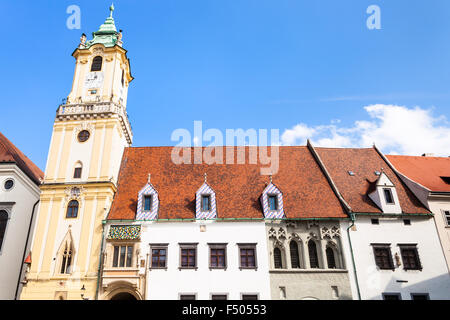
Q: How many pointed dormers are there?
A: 4